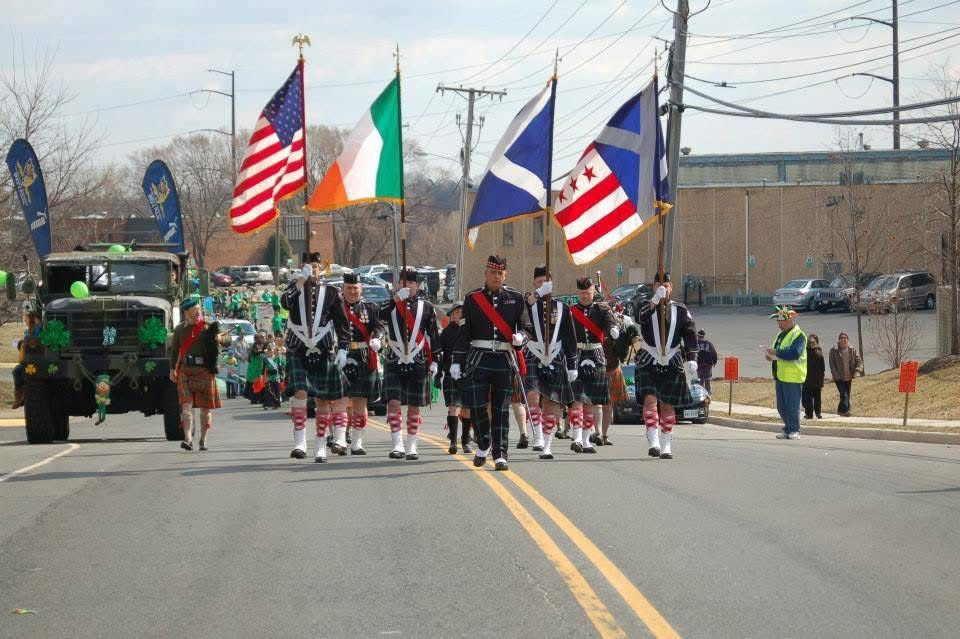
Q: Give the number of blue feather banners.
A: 2